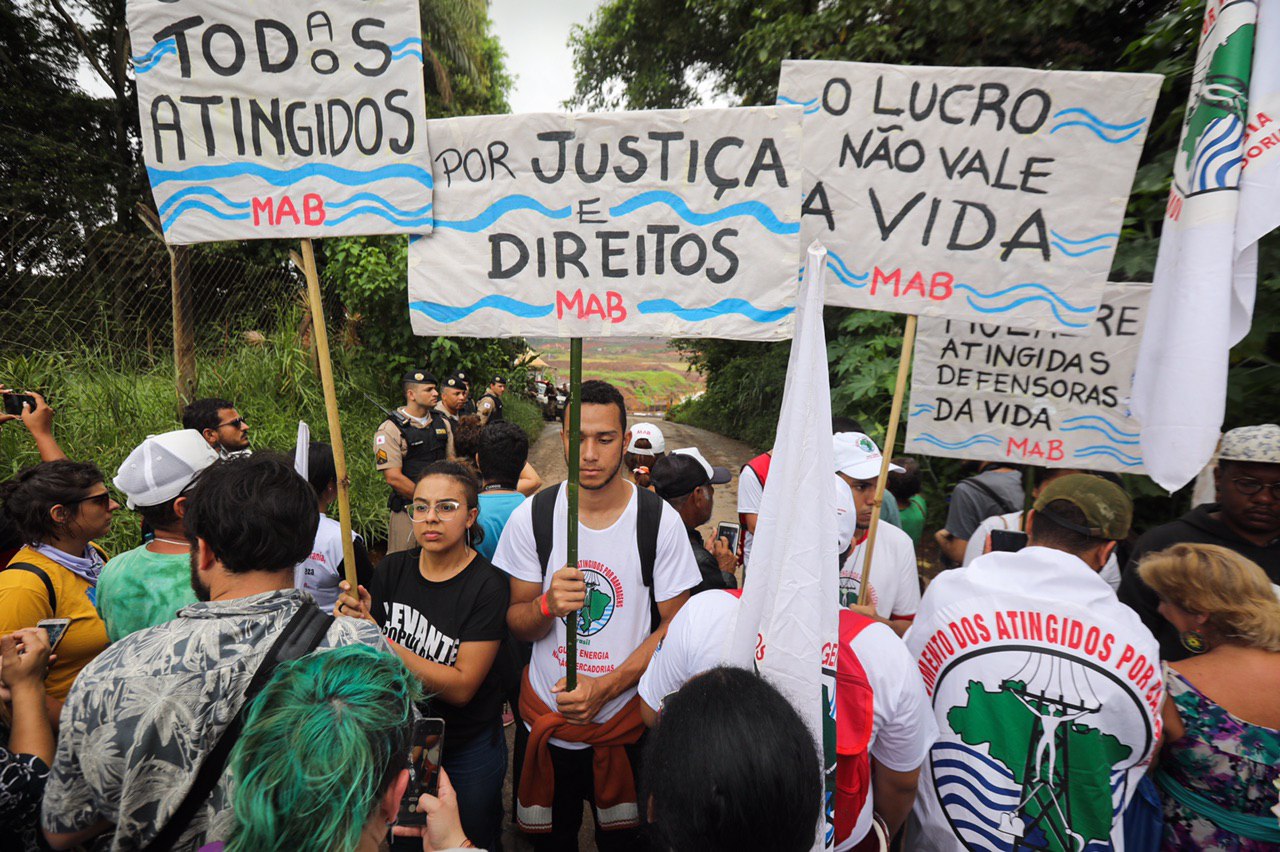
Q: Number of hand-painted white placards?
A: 4